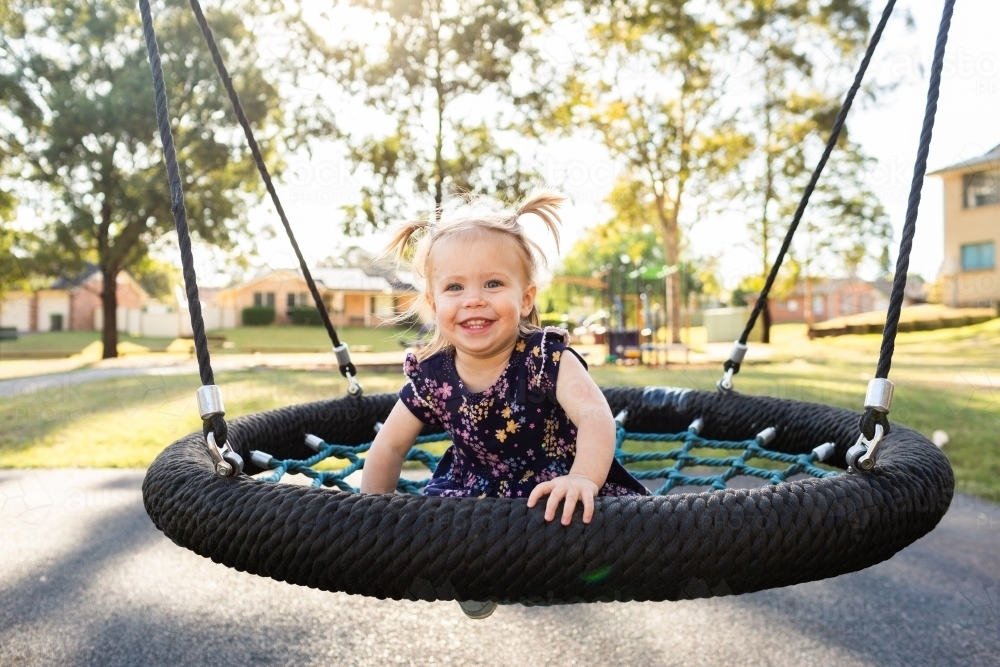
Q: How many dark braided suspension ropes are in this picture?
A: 4